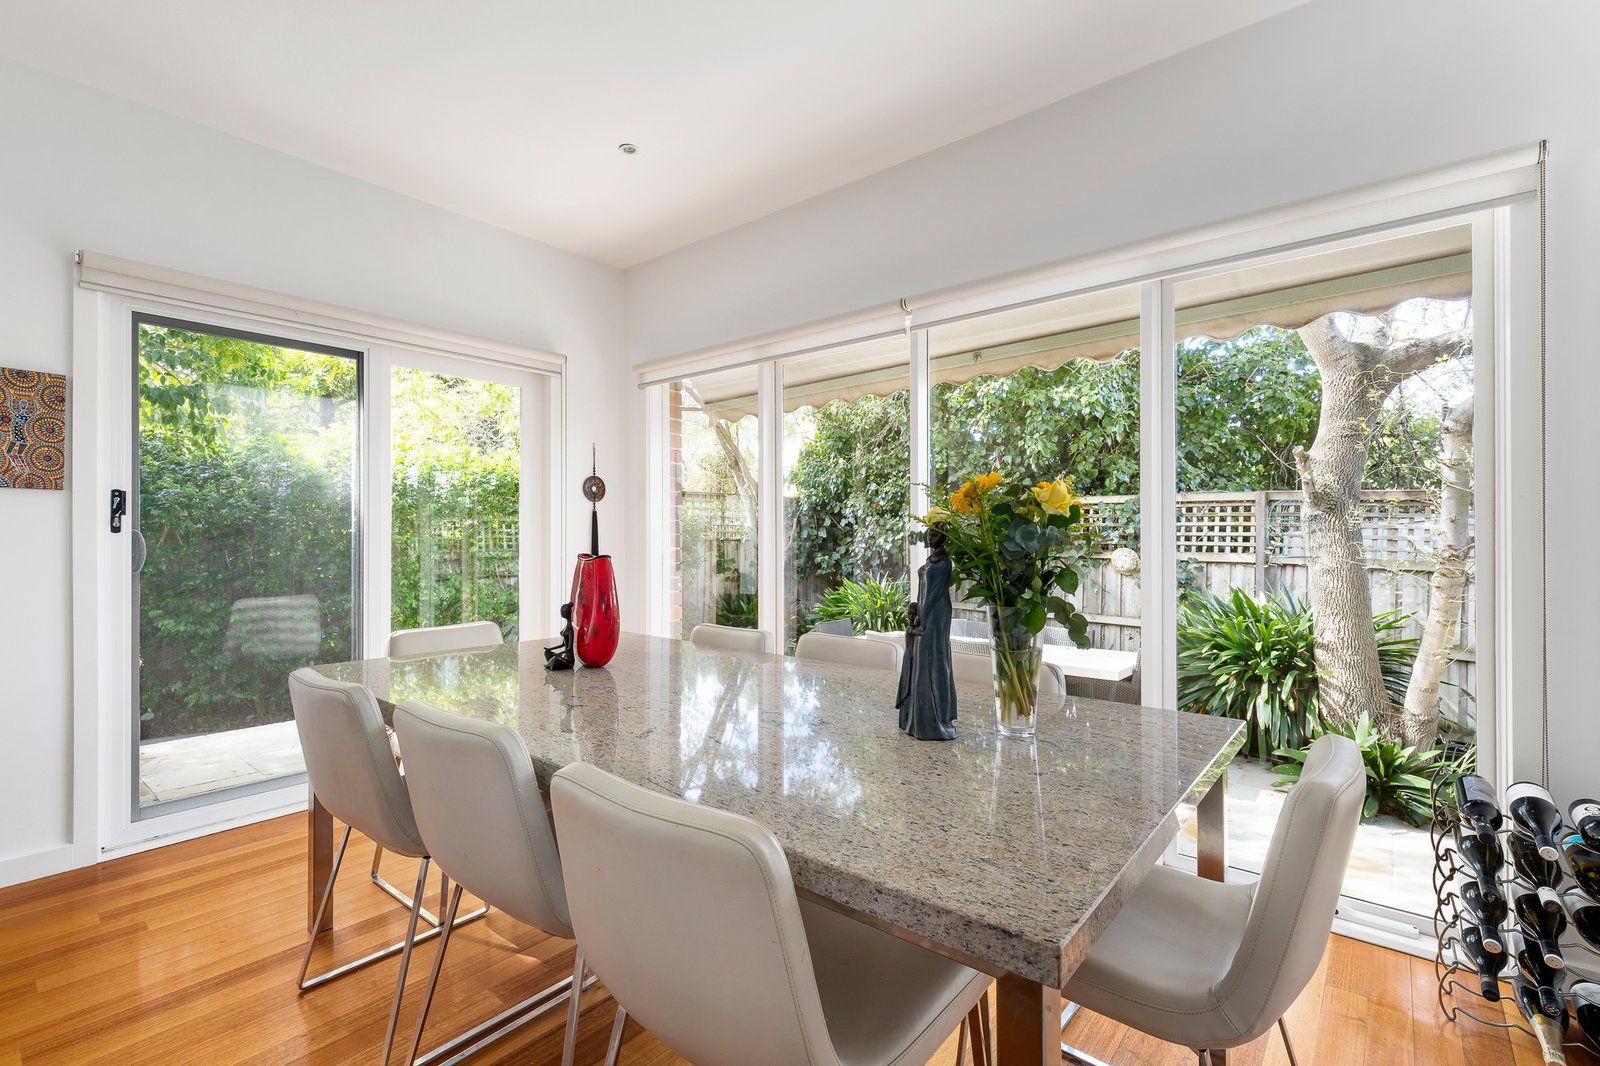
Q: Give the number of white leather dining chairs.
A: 8